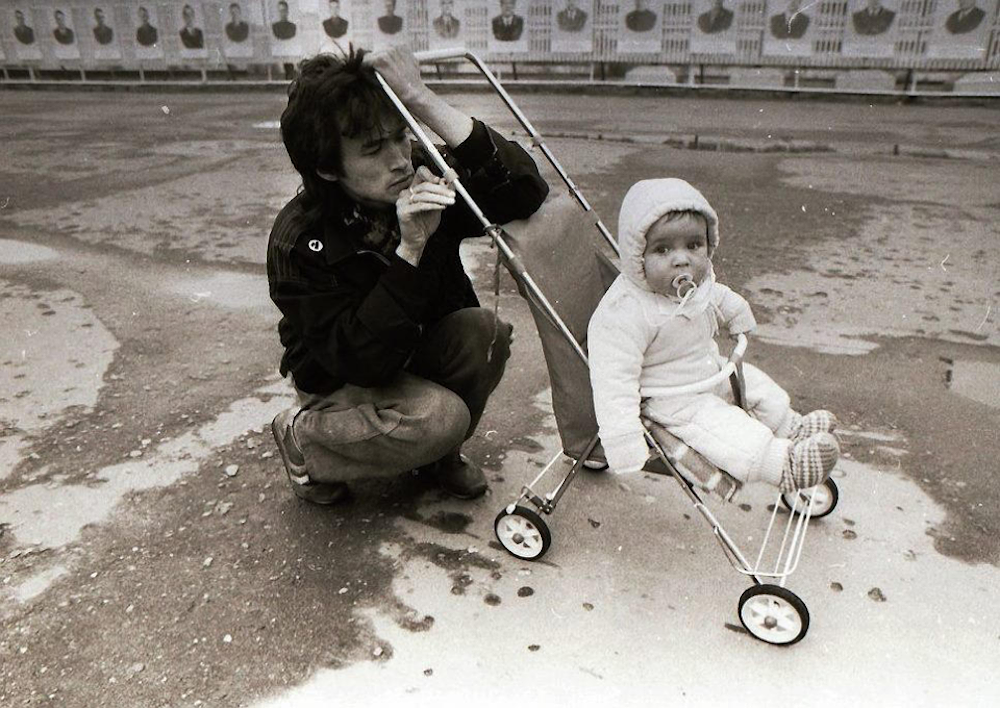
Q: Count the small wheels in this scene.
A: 3